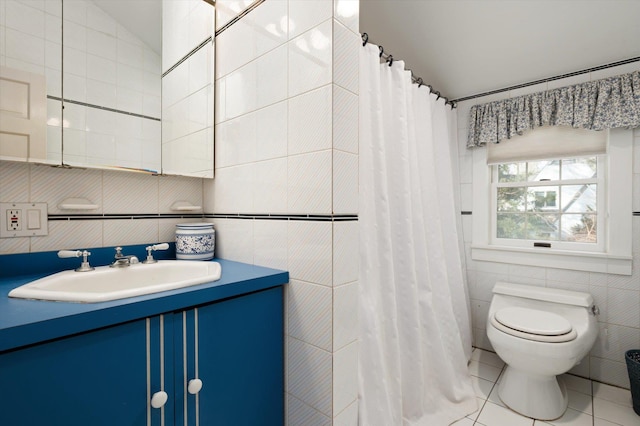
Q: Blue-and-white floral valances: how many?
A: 1